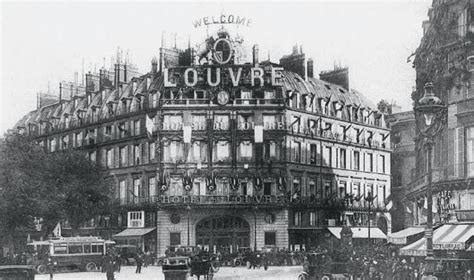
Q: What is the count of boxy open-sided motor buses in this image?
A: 1